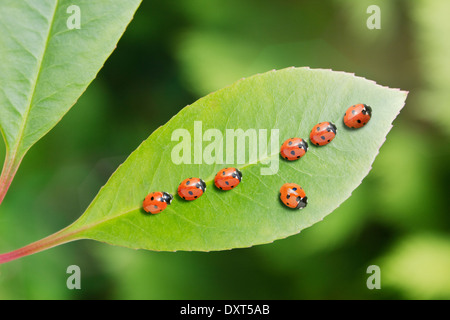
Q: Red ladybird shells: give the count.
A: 7